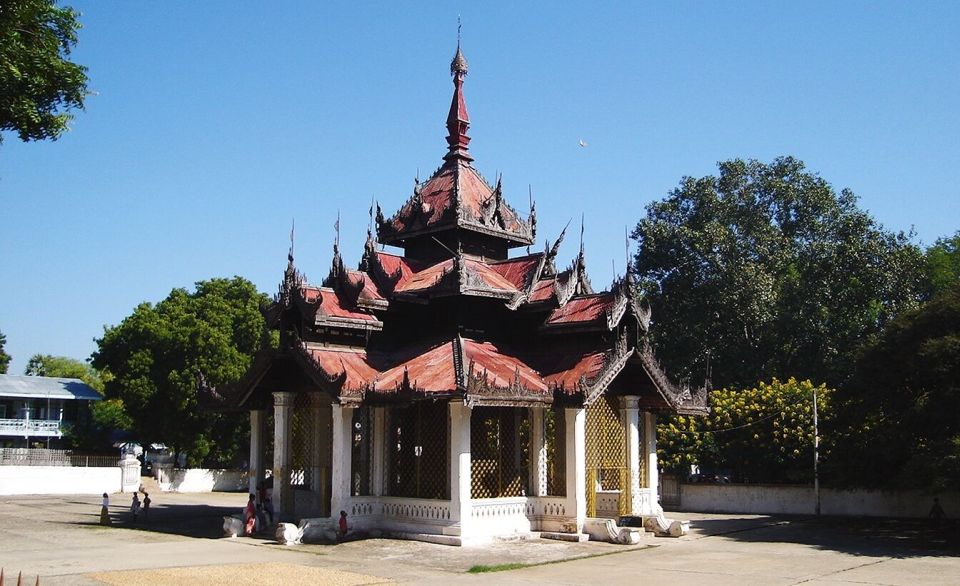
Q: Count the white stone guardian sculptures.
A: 4